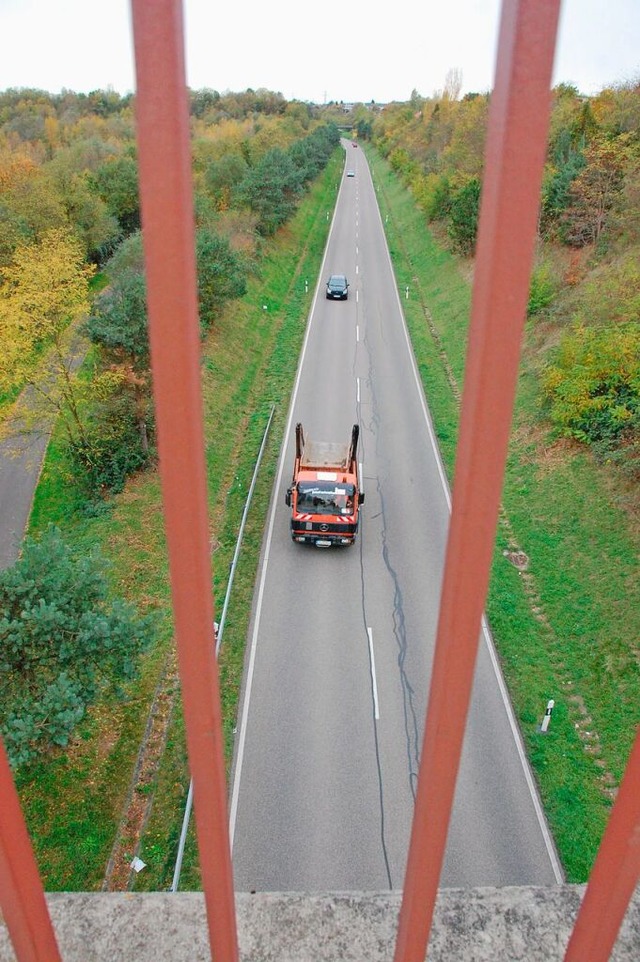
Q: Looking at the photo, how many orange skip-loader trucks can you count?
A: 1